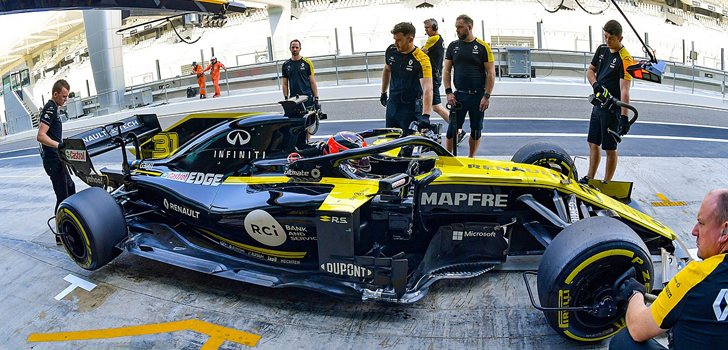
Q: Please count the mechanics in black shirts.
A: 7